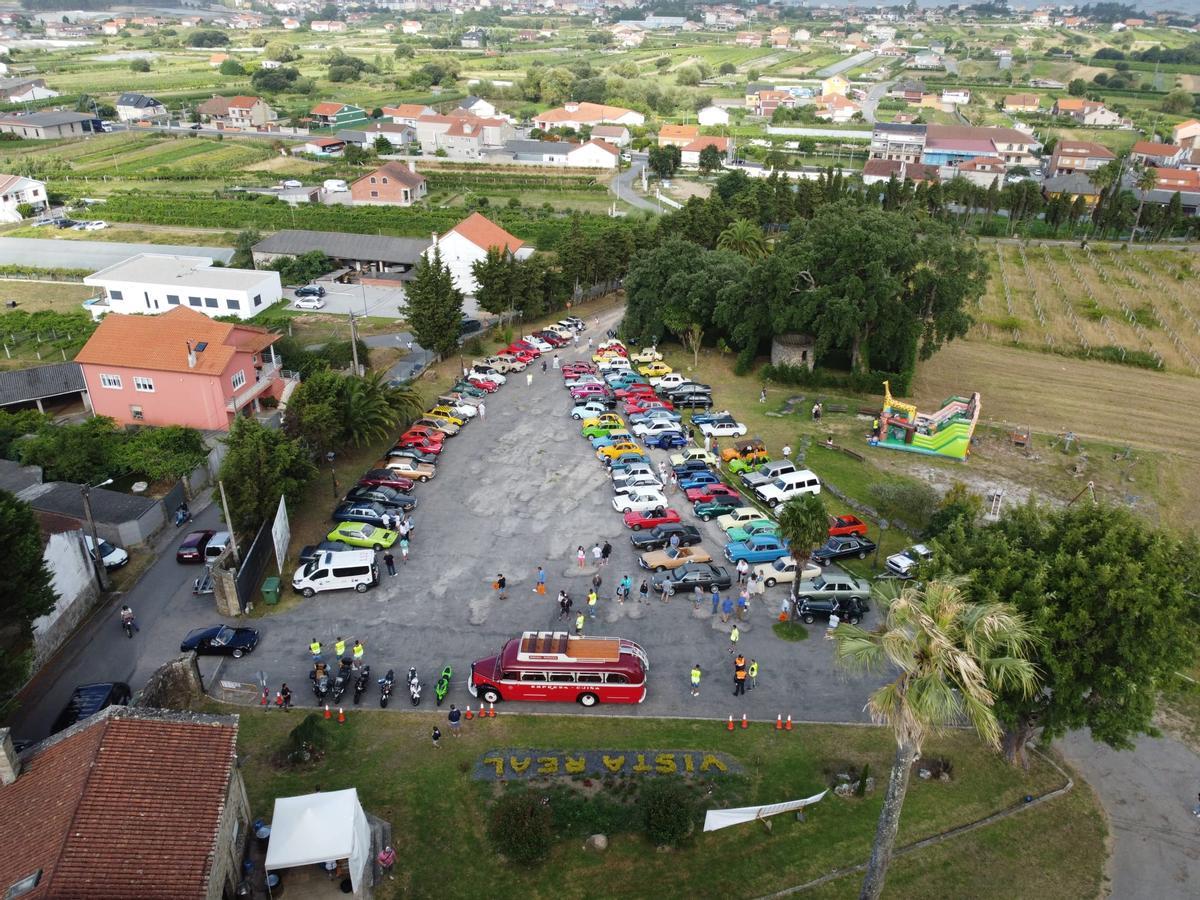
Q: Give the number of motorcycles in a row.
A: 6